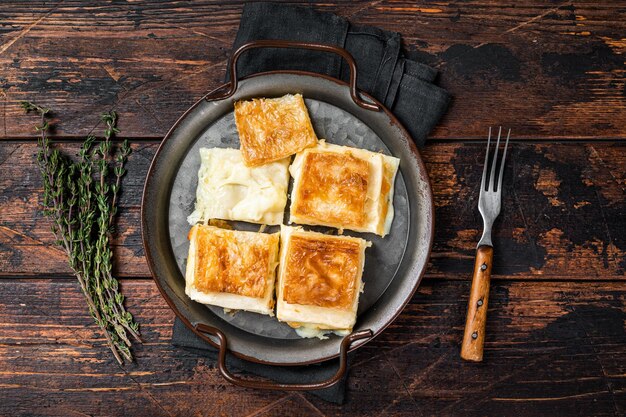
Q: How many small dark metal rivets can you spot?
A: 3